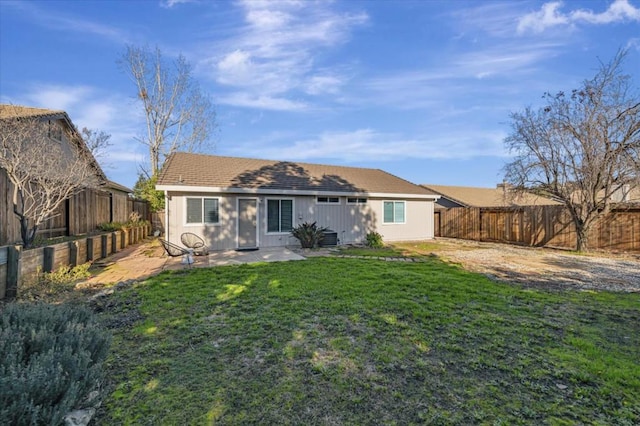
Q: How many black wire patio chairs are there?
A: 2